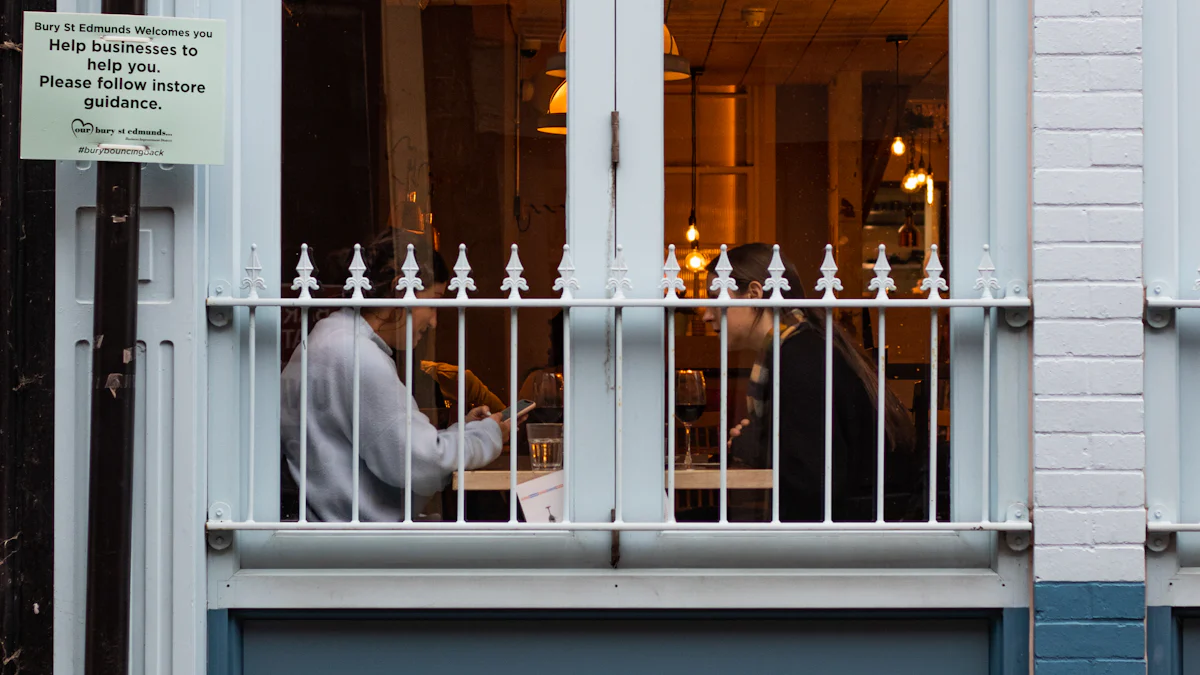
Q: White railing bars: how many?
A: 15